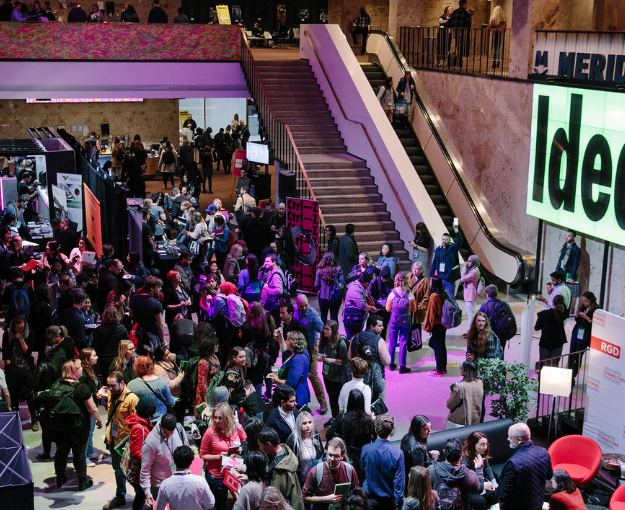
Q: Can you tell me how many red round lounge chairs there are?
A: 2